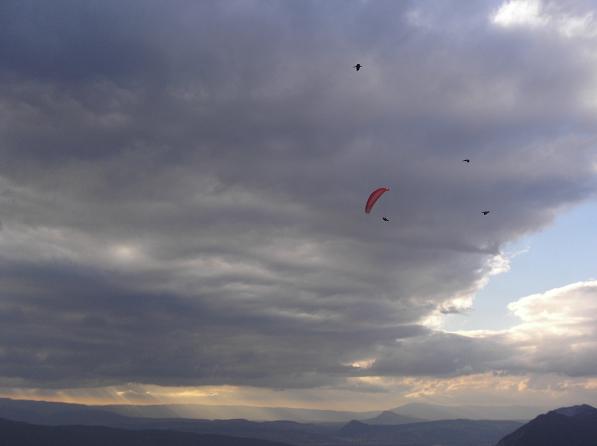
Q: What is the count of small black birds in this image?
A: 3